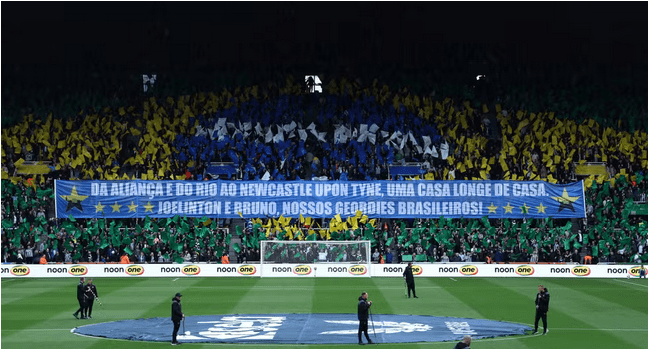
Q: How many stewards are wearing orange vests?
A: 6